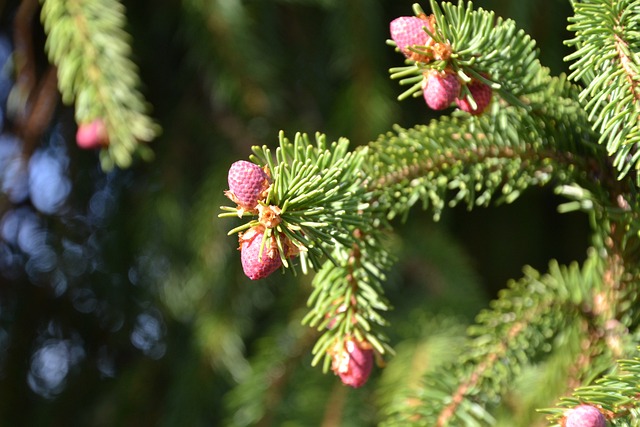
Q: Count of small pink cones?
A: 8